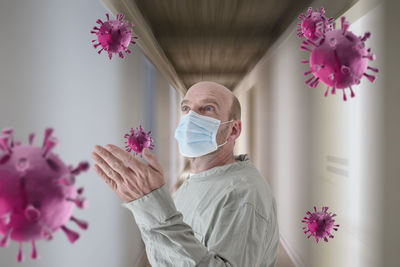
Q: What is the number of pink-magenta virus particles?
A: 6